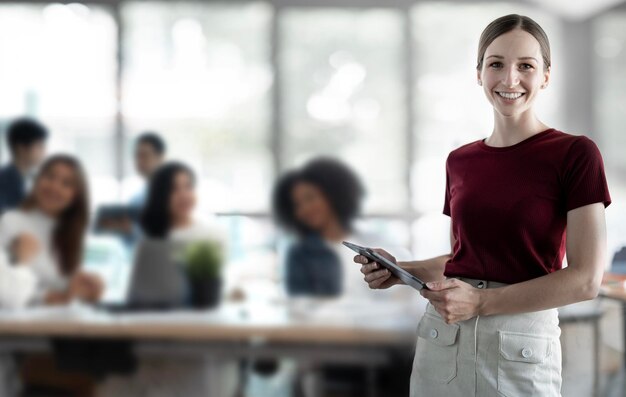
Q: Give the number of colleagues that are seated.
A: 3